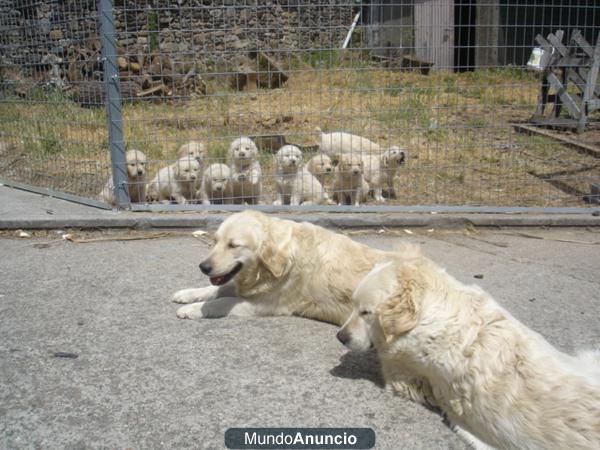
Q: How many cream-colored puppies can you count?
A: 10